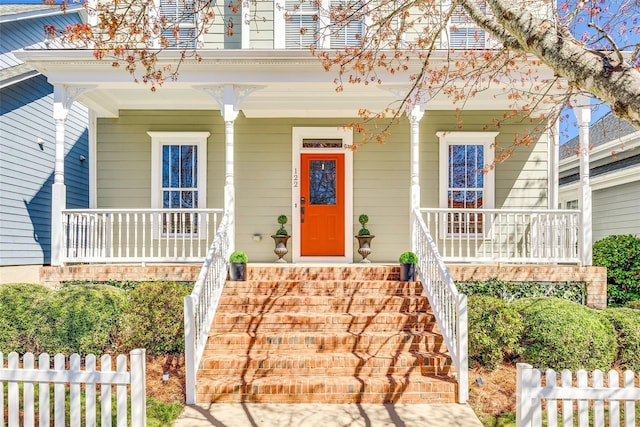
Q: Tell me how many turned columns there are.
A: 4